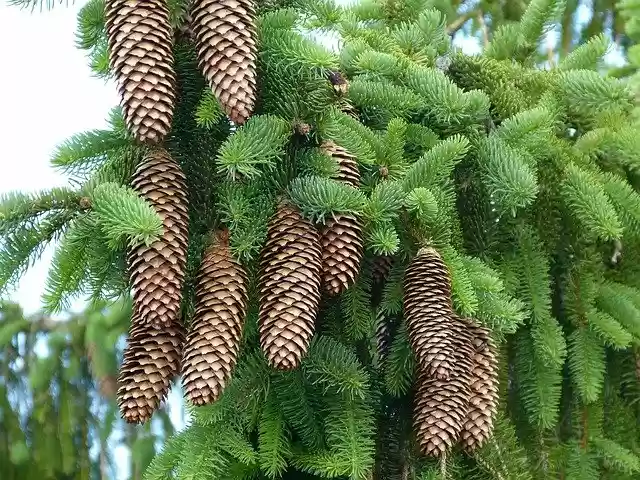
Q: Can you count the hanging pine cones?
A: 10